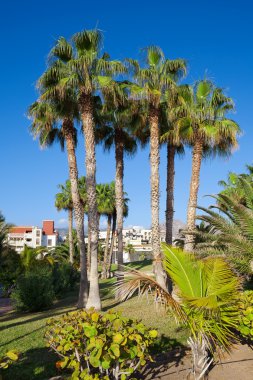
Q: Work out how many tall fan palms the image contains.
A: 6